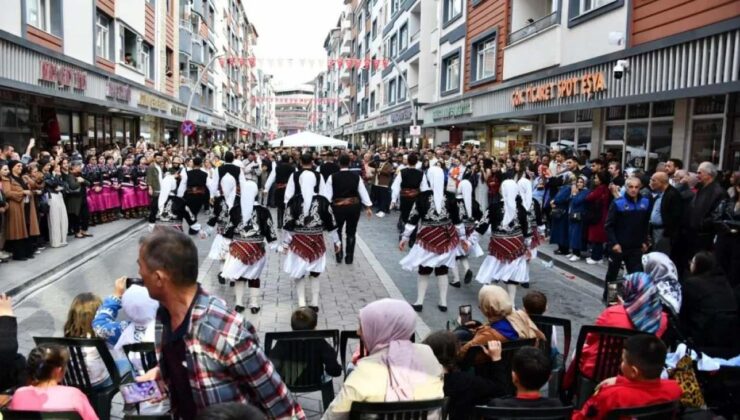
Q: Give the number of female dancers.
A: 8